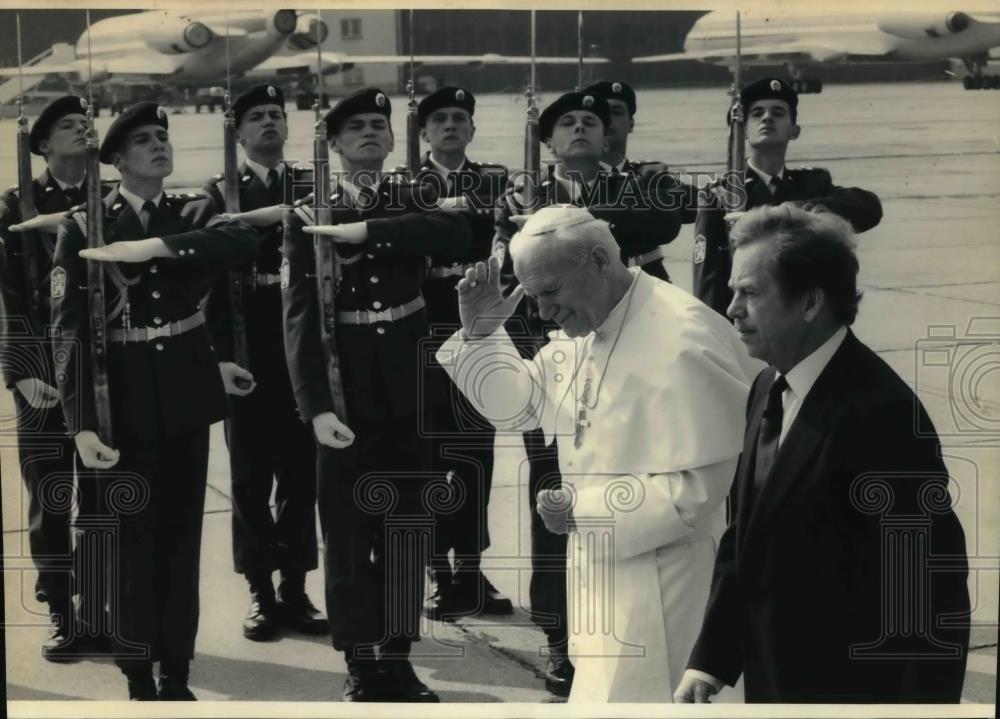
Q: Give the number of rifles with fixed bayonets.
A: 8